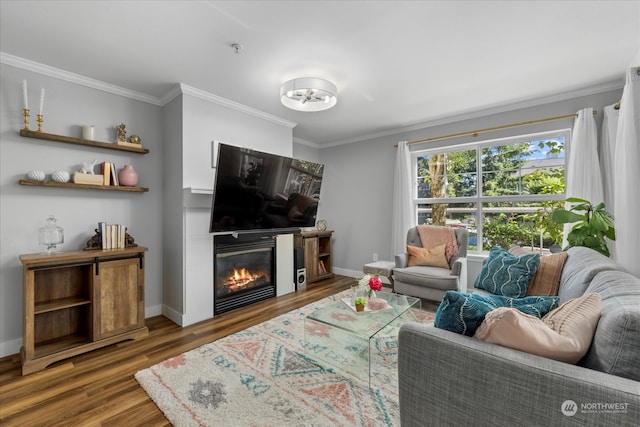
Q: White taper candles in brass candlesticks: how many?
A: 2